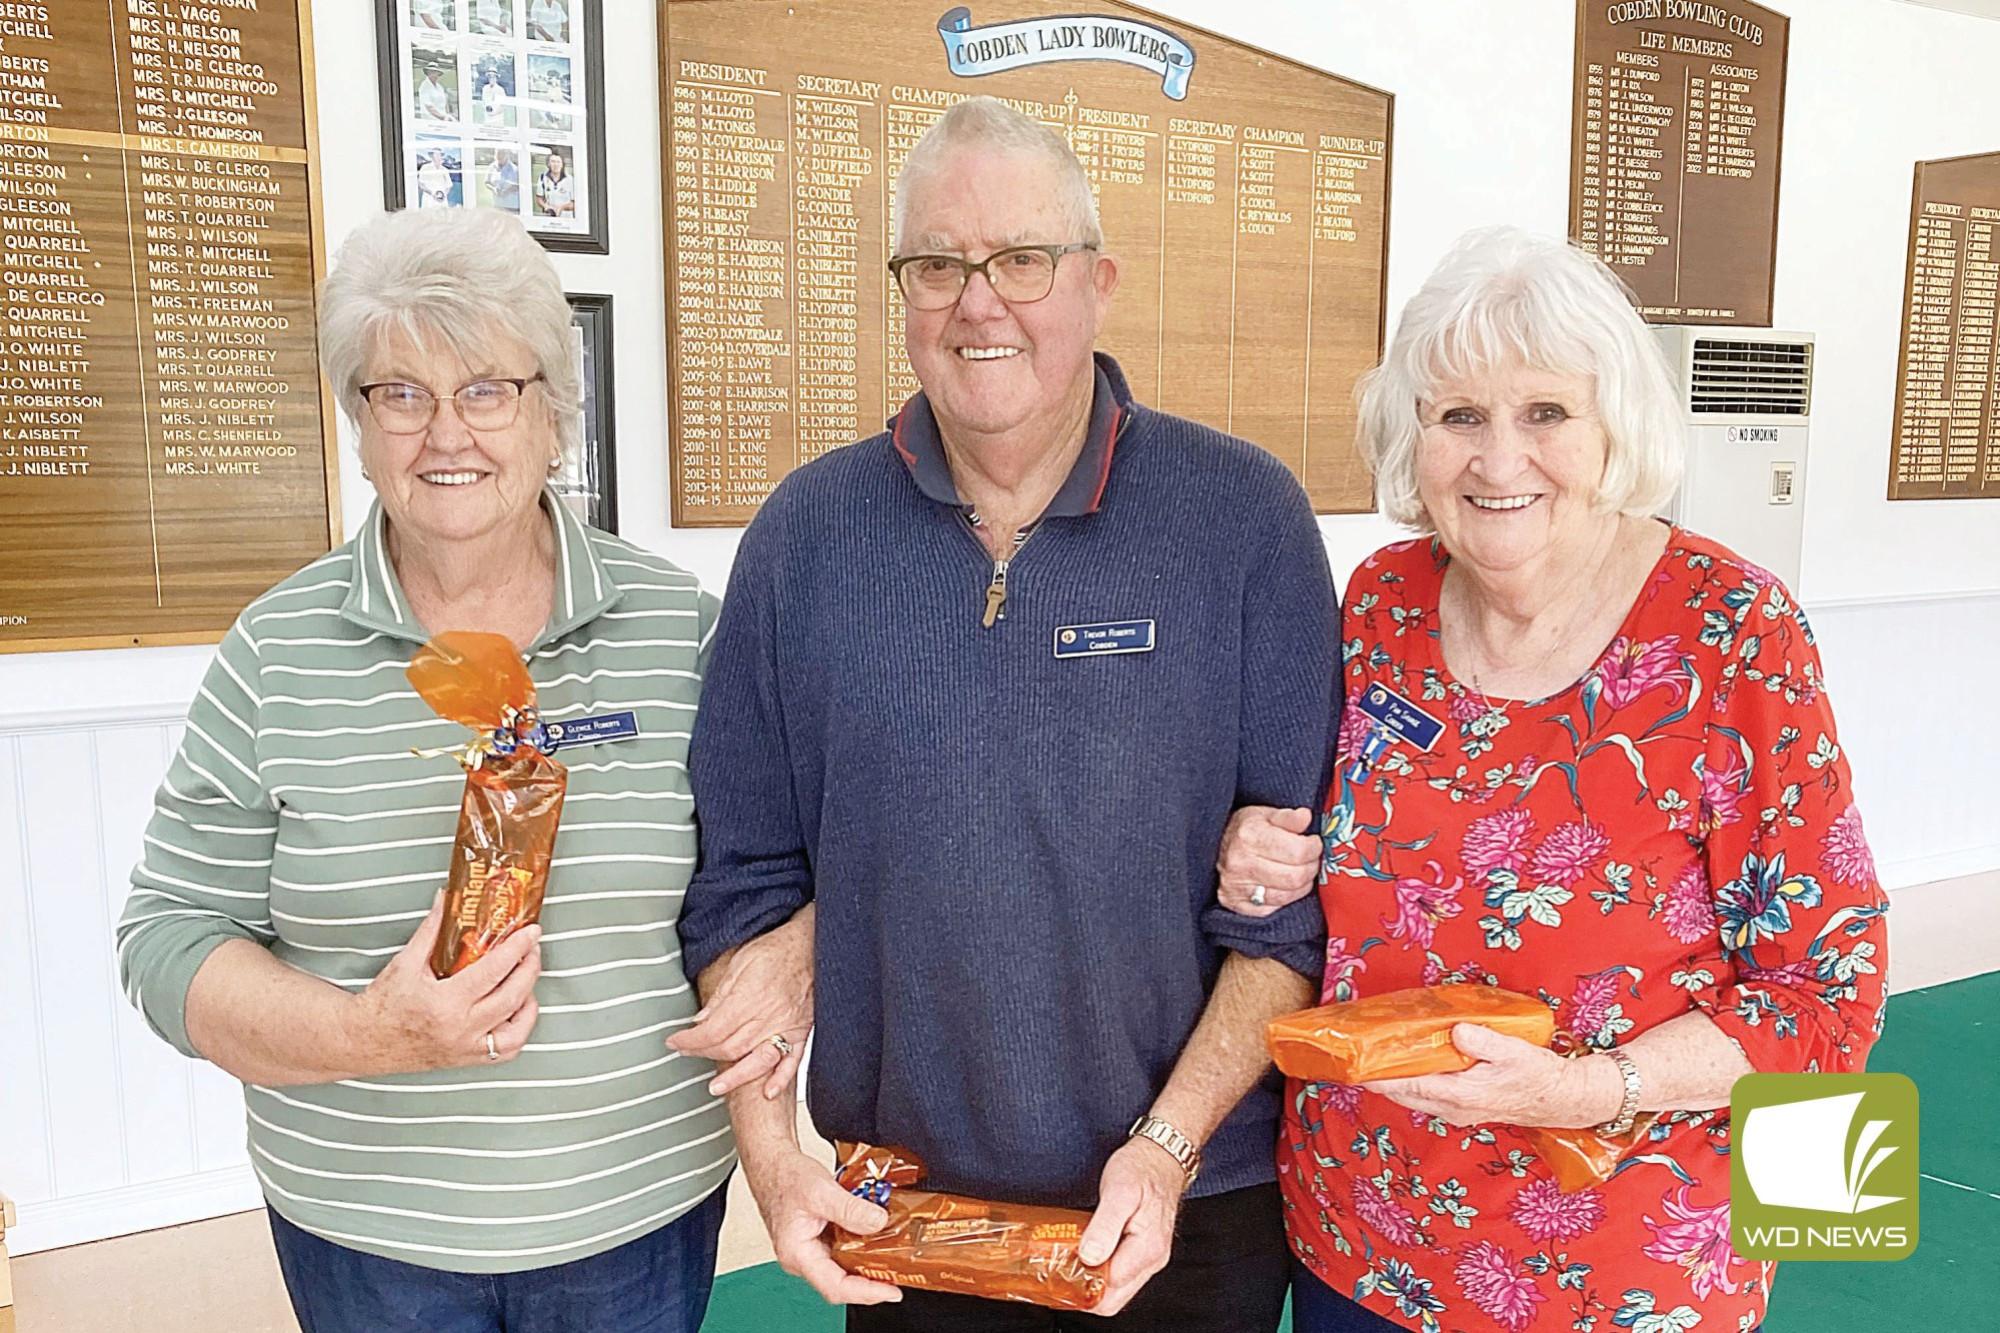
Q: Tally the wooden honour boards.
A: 4